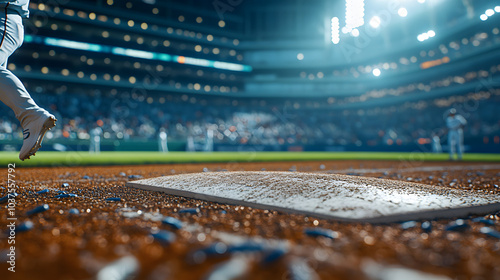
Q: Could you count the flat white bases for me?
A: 1